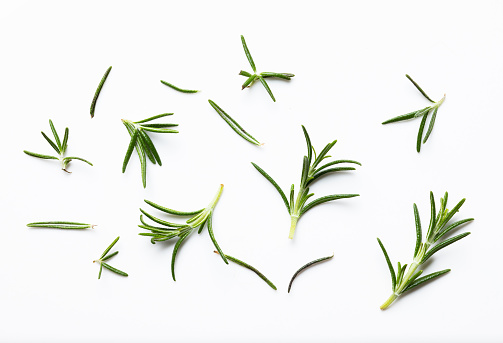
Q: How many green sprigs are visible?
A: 8